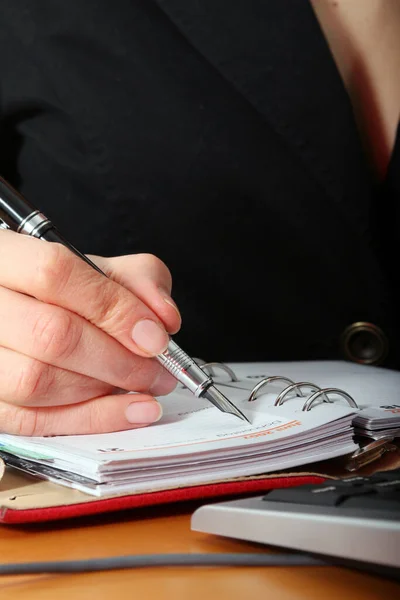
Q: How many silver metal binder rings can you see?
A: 5